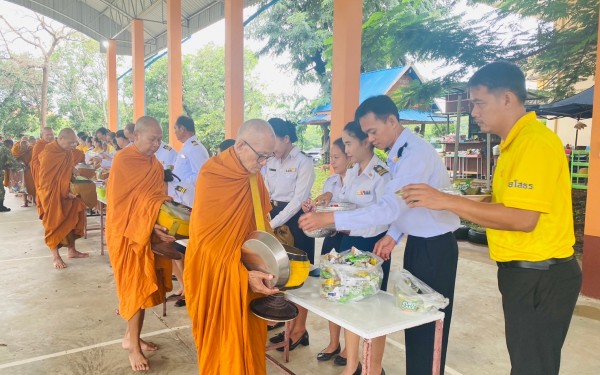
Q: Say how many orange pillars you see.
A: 6